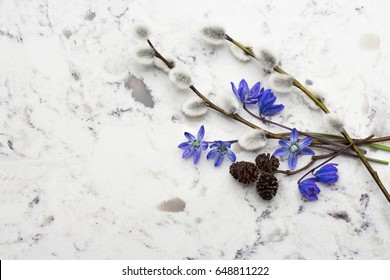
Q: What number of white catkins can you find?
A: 13